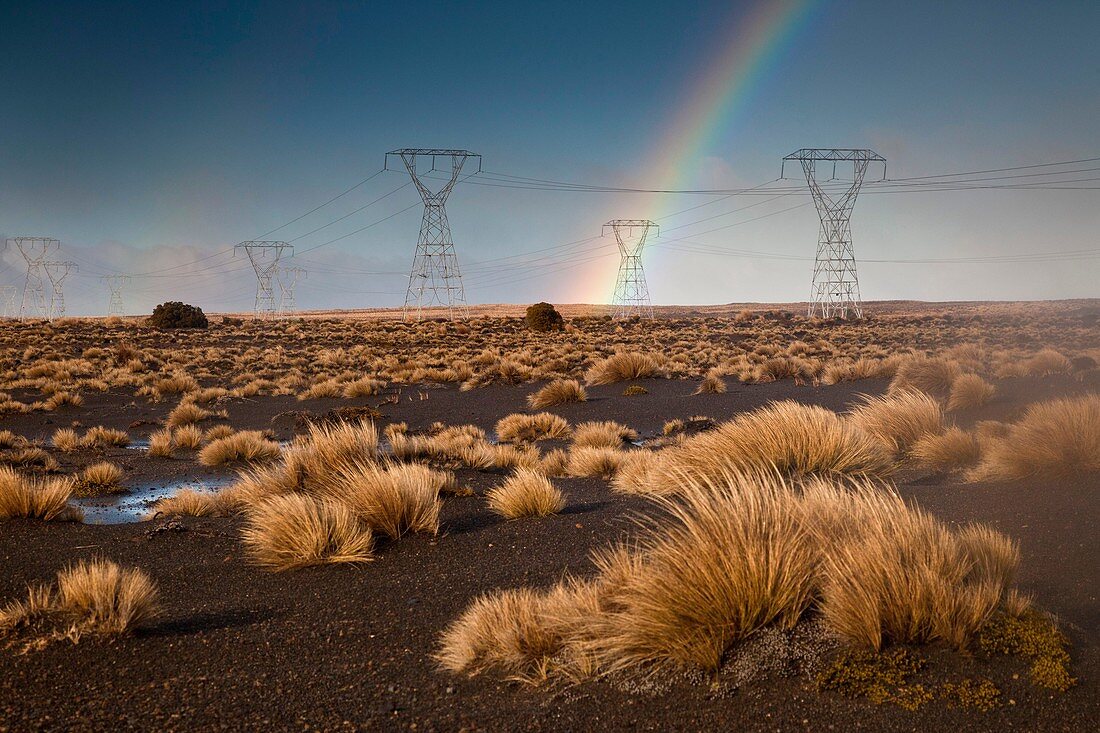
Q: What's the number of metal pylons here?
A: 9